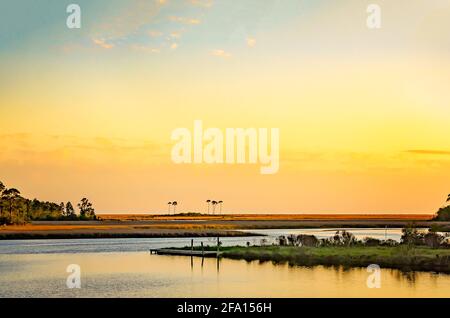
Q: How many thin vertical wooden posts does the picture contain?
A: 3